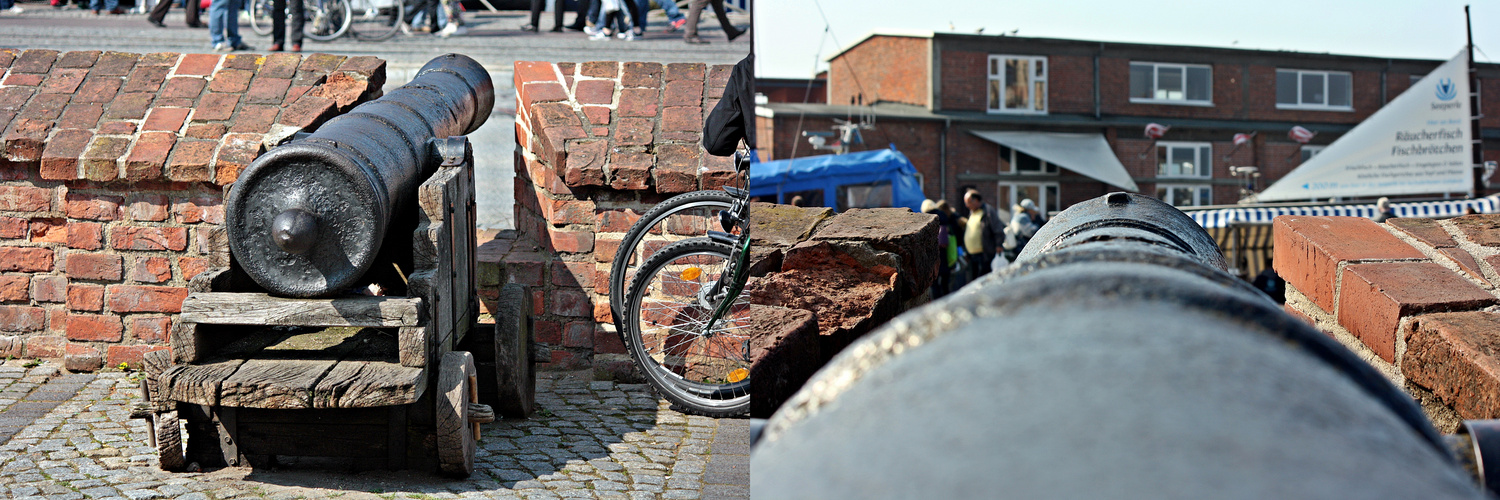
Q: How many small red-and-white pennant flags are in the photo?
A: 3